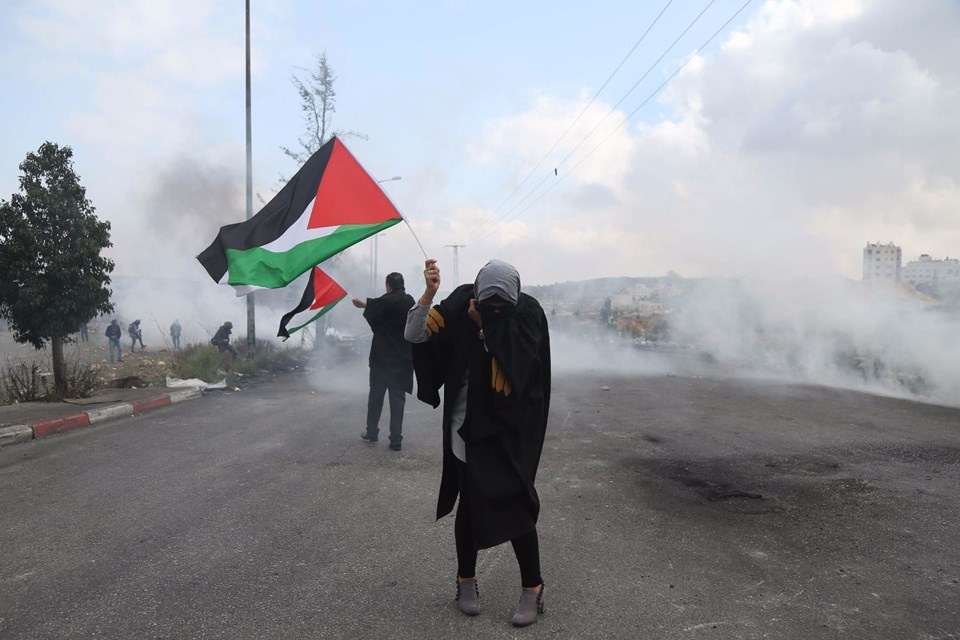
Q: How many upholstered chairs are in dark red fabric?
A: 0